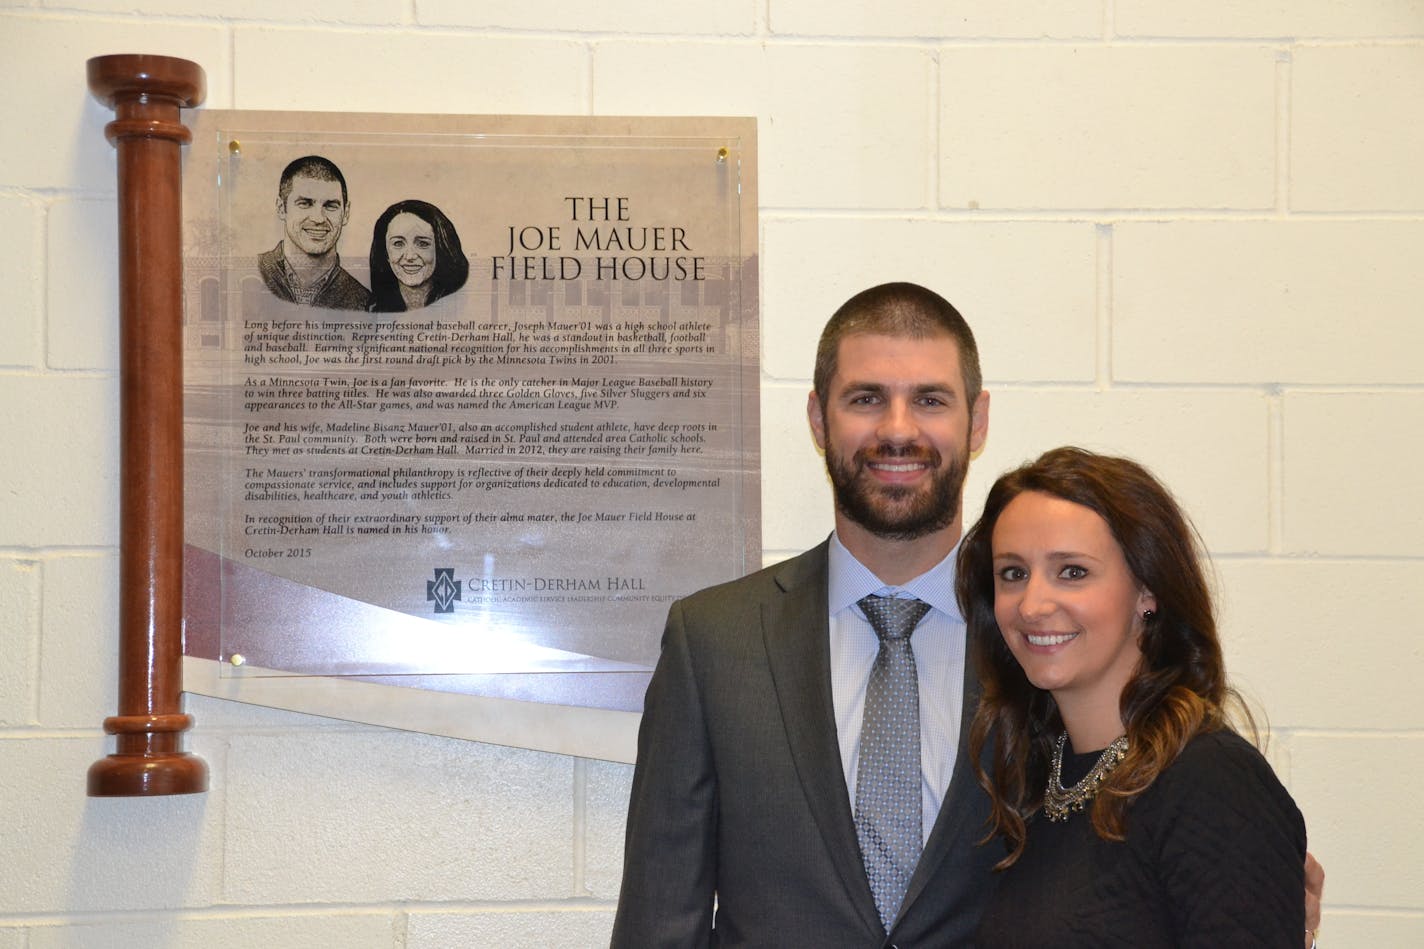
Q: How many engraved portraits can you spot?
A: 2